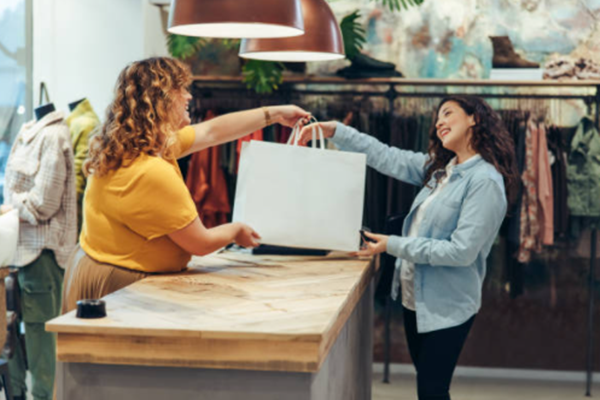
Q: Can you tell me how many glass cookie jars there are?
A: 0